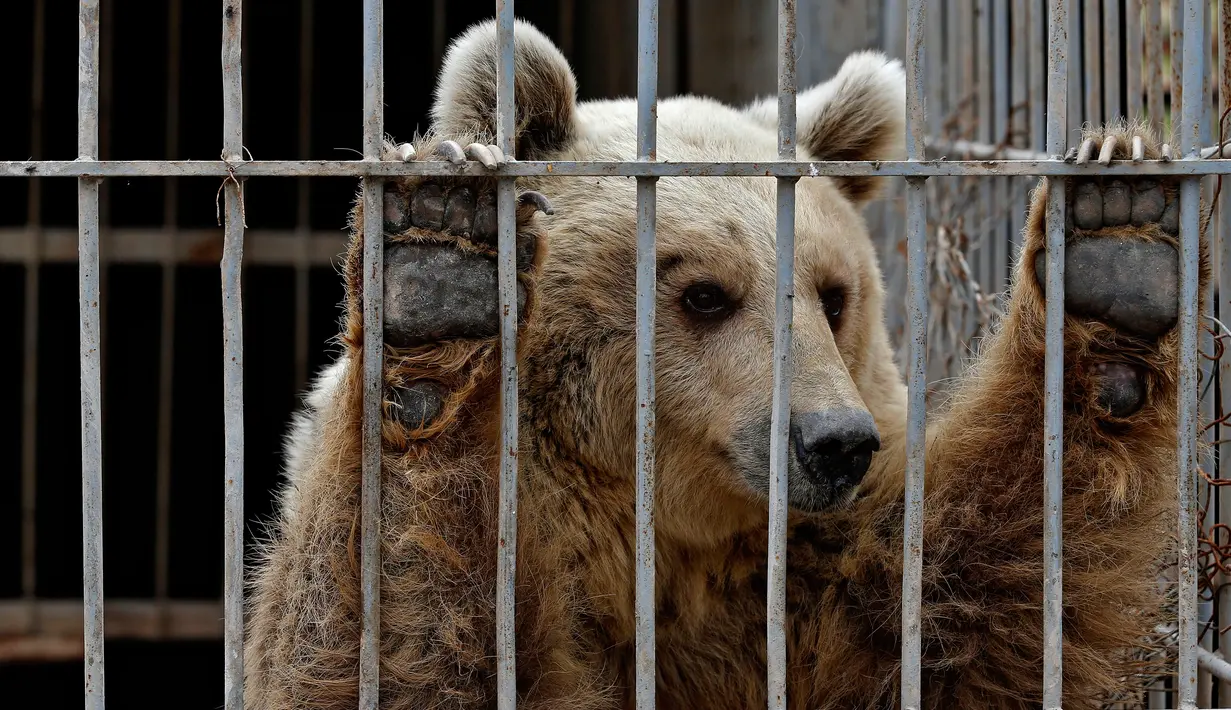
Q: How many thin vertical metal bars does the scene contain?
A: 9